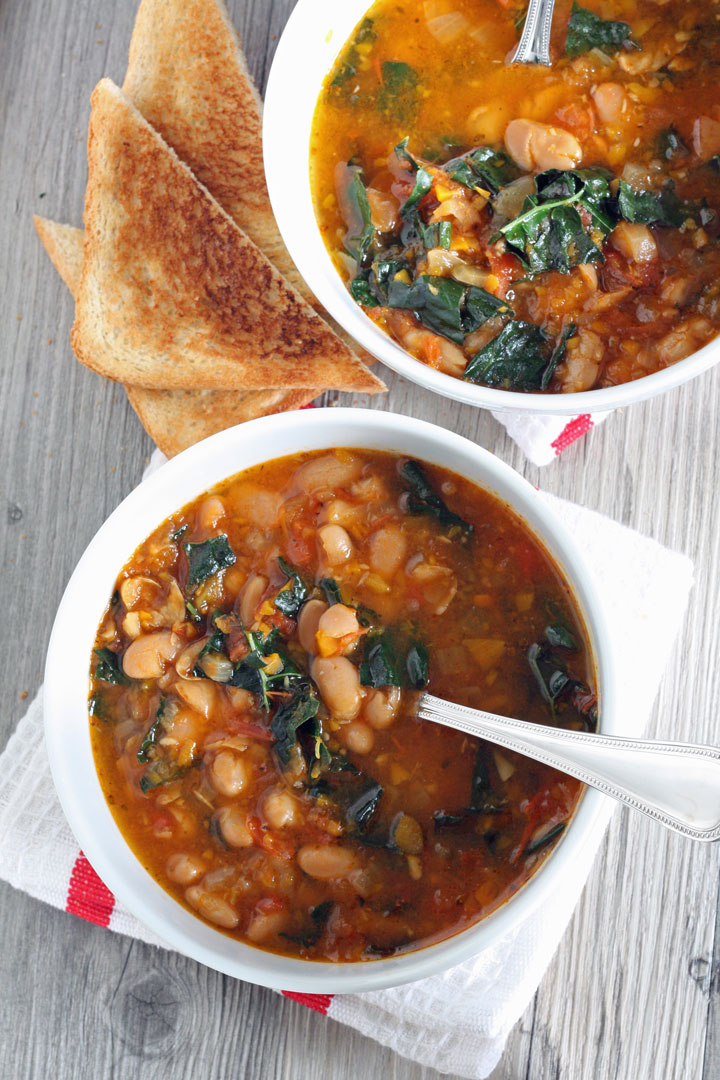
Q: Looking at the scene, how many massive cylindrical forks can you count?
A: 0